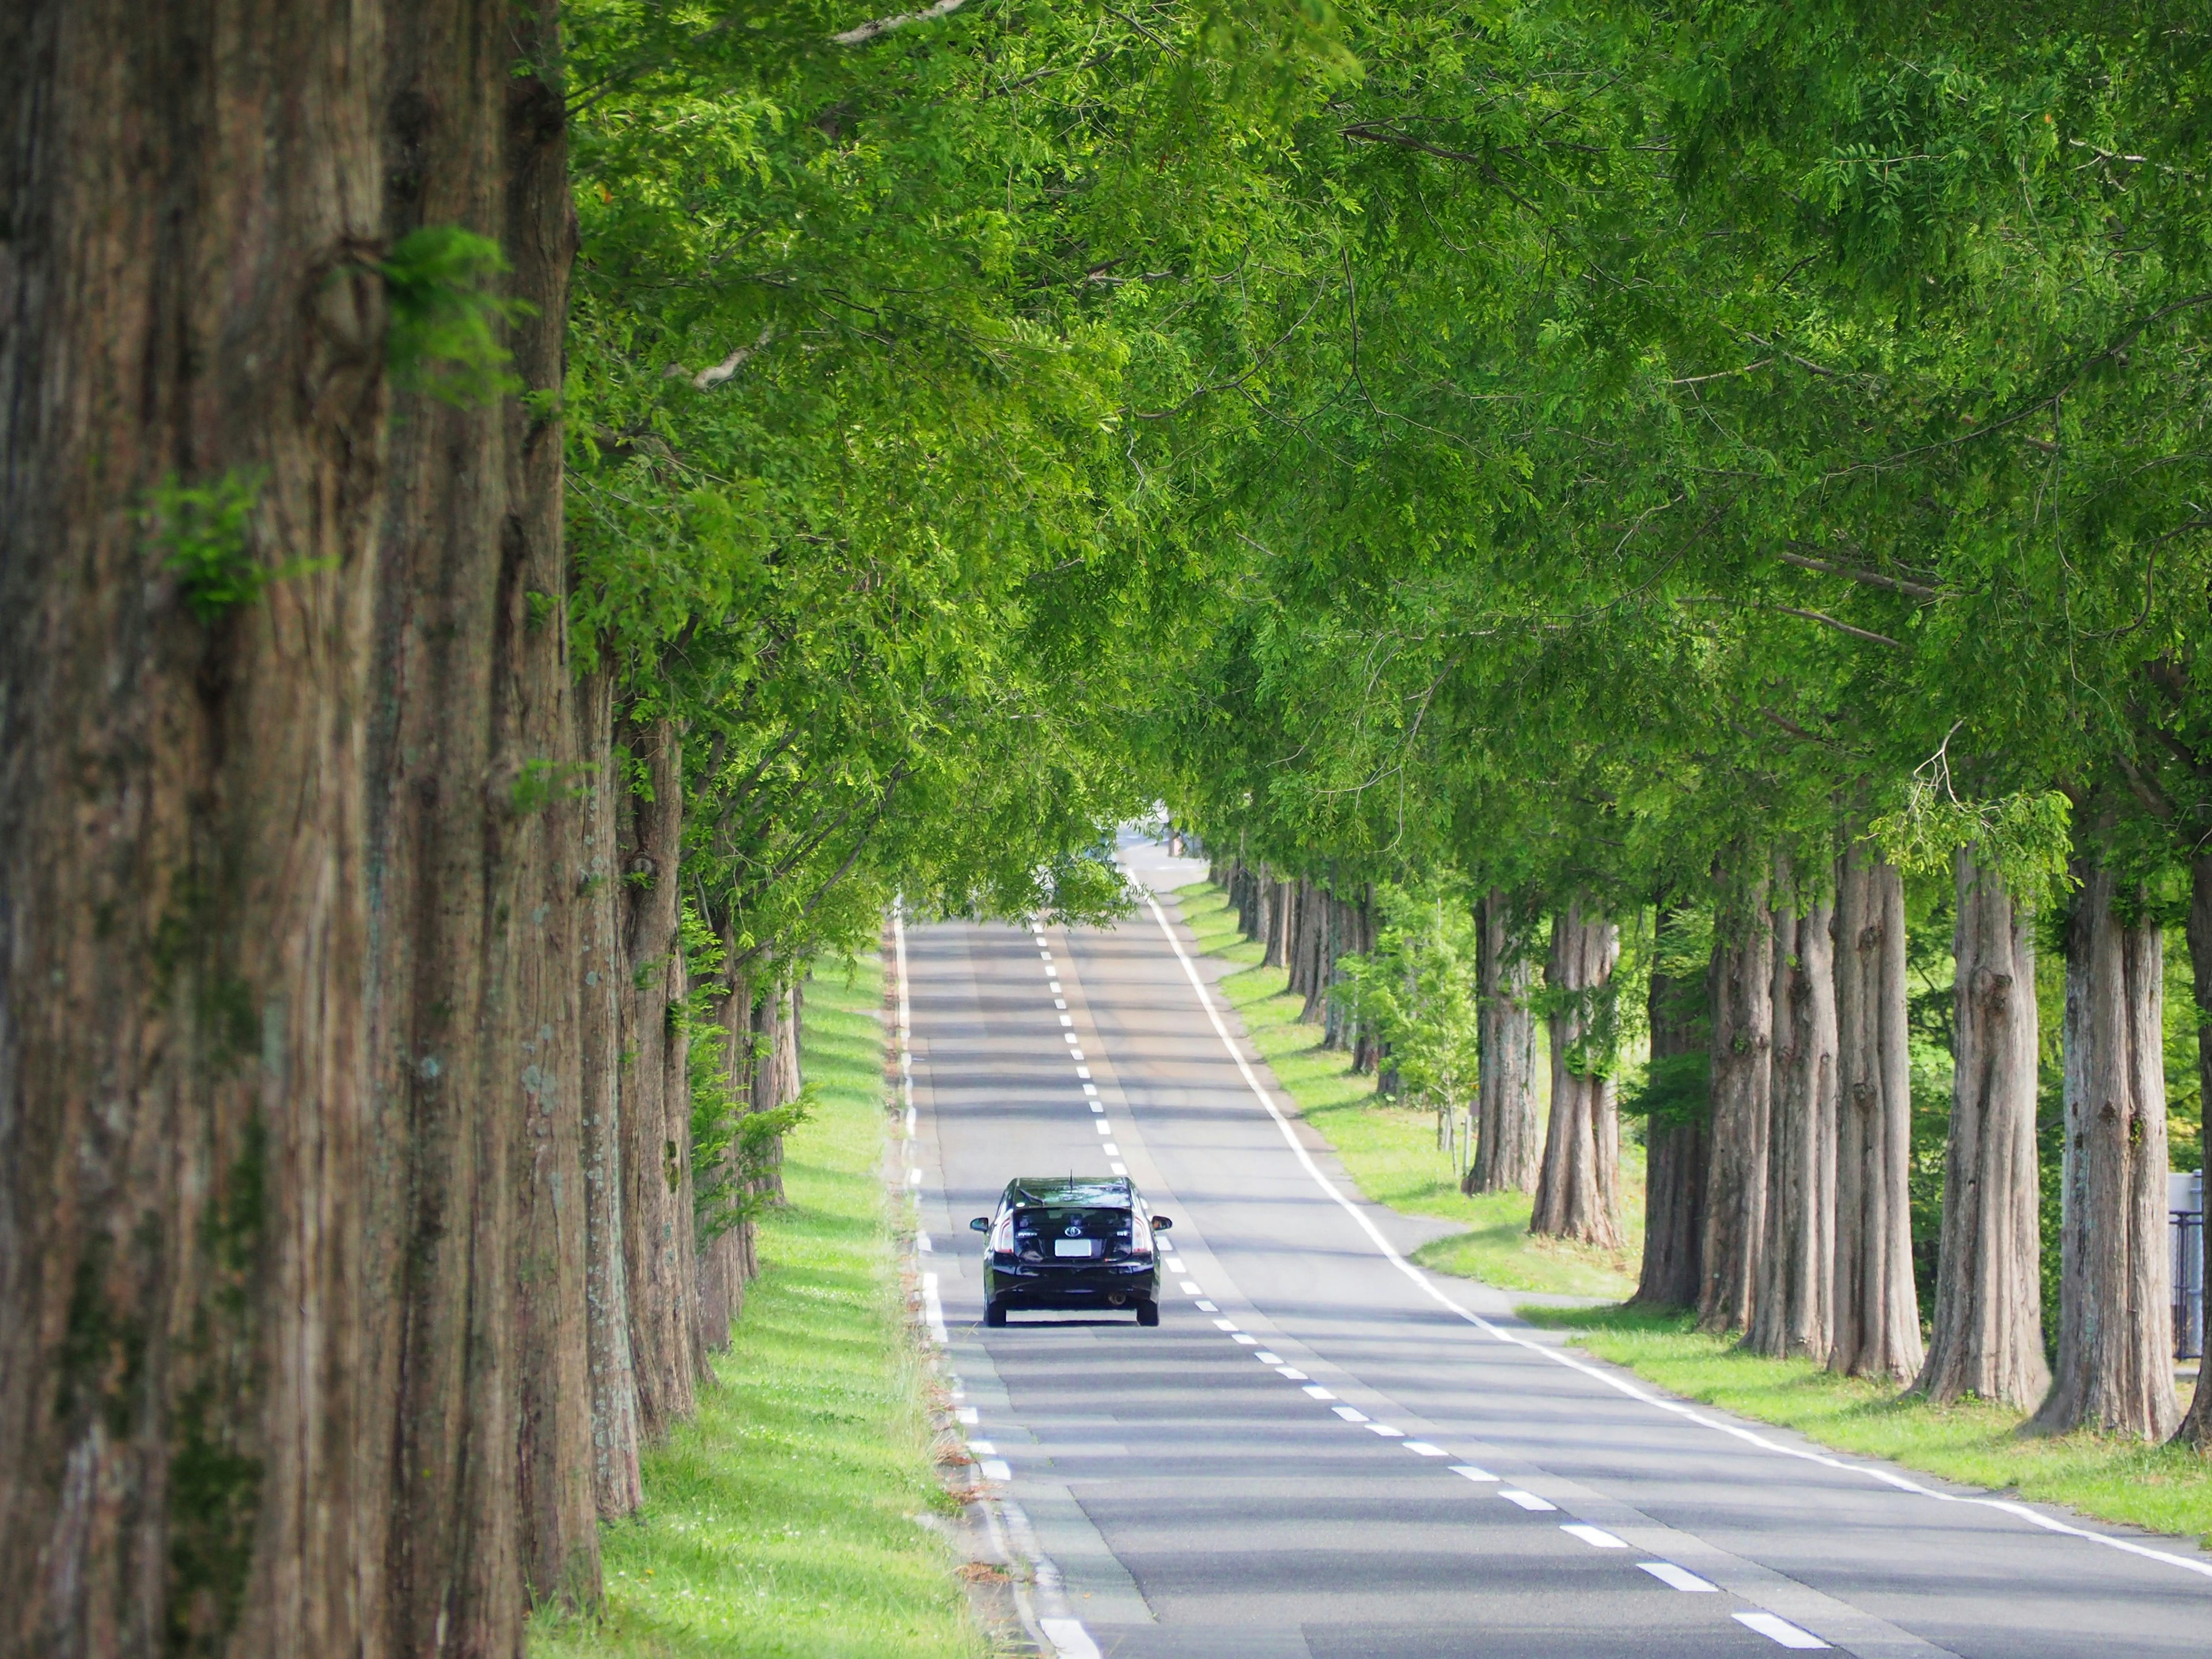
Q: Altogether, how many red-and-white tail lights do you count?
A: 2